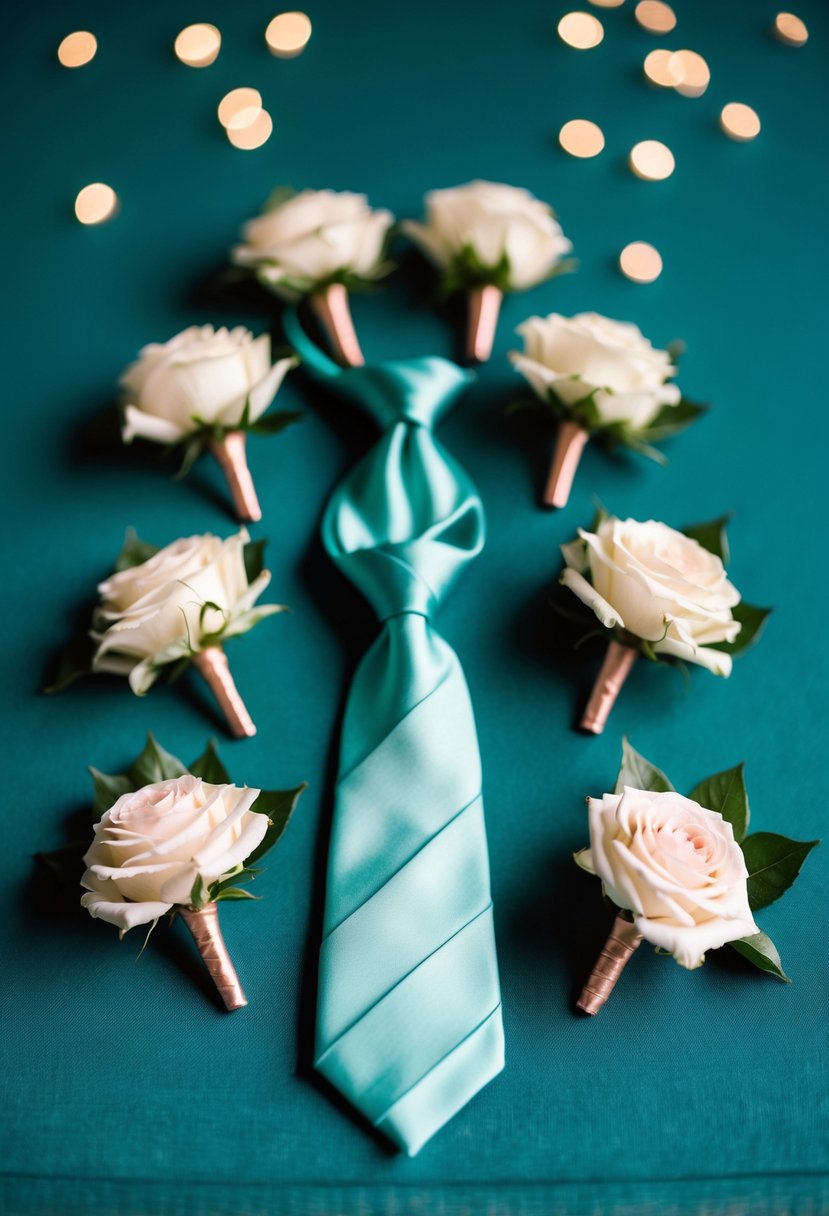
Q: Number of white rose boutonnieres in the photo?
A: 8